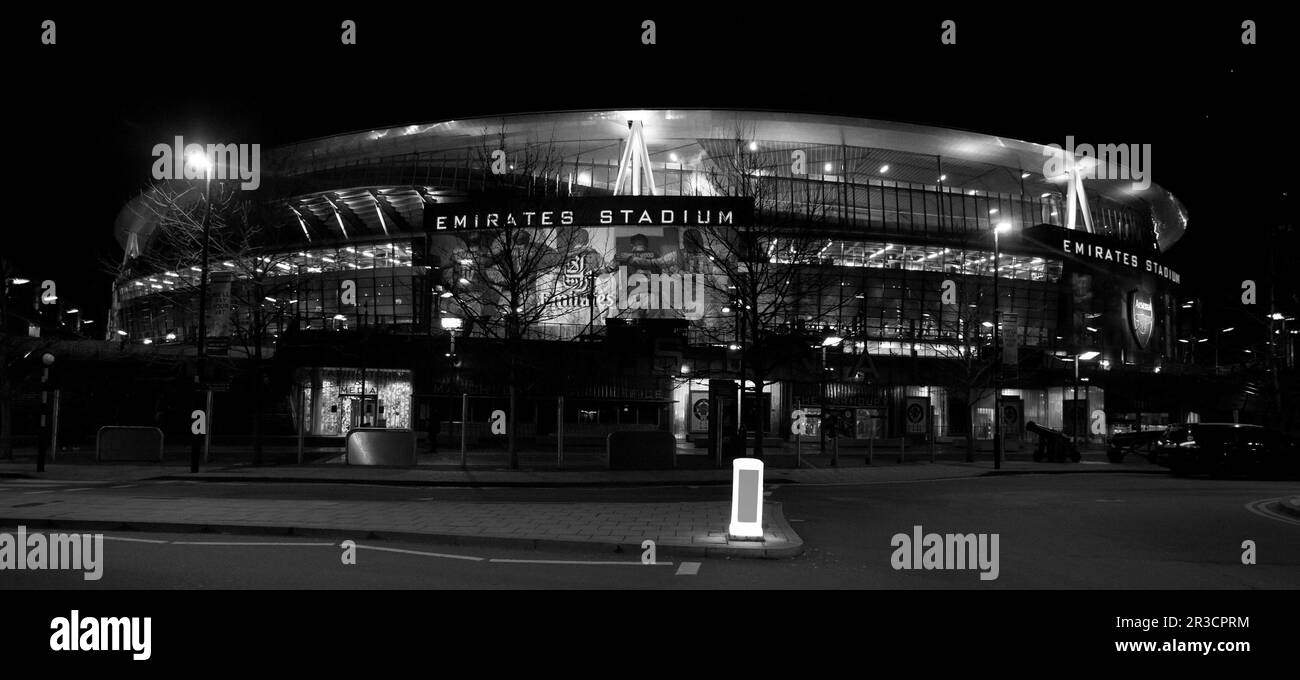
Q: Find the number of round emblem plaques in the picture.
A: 3